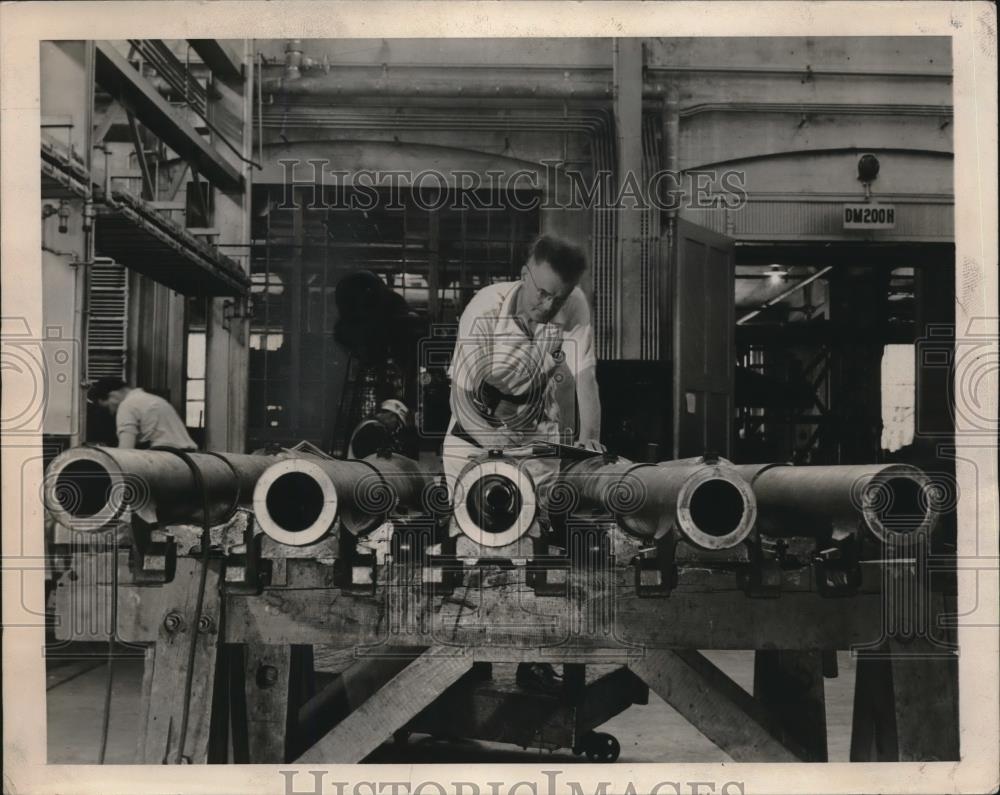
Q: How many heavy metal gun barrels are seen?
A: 5